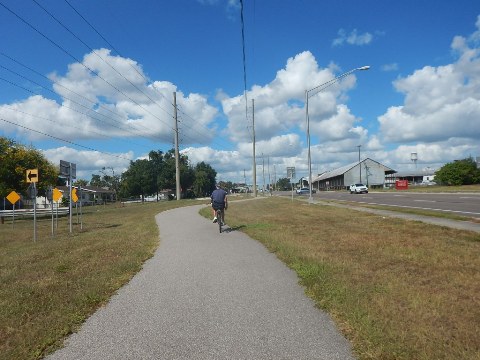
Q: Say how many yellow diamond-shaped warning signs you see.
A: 3